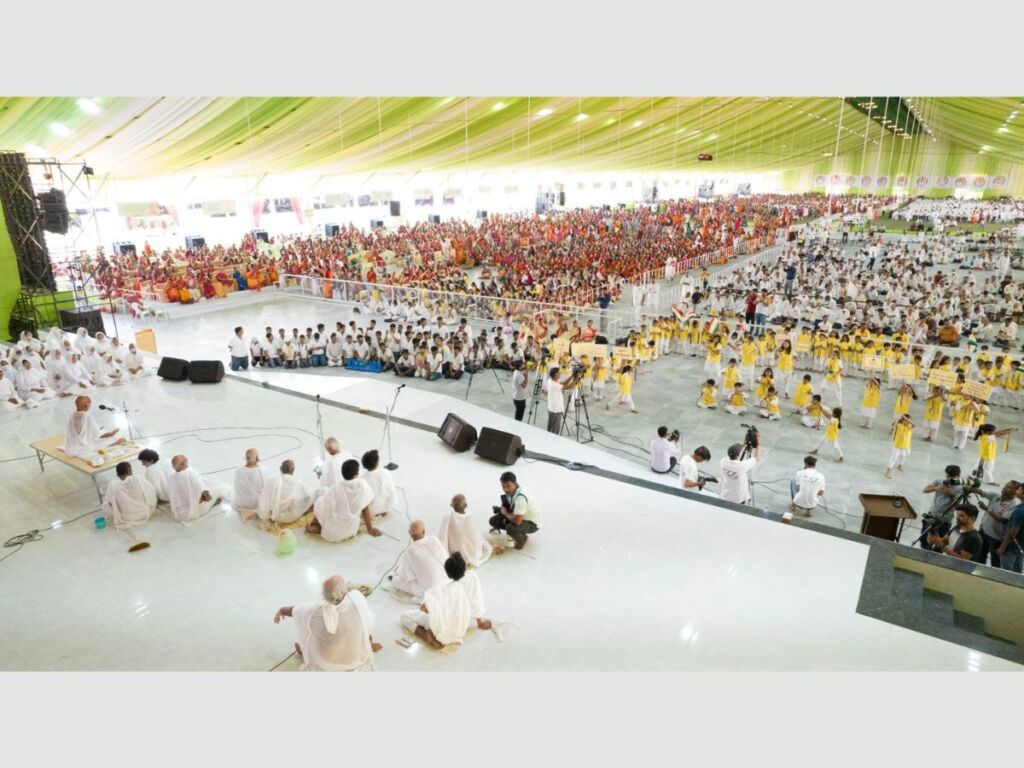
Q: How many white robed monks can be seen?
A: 13